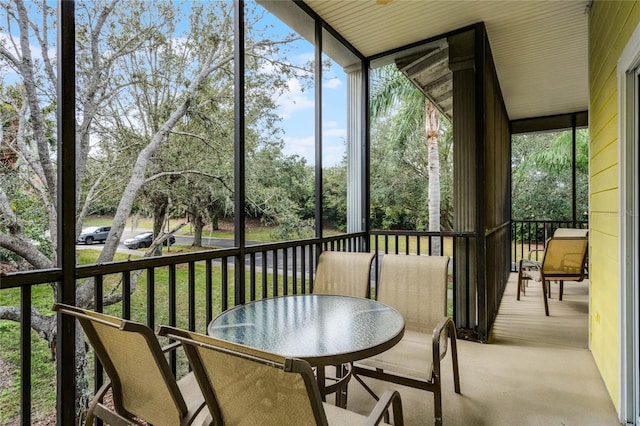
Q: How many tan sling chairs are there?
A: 6